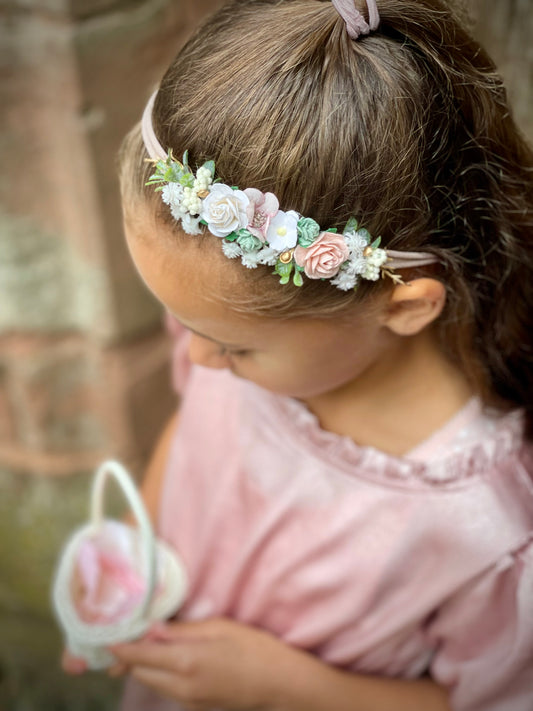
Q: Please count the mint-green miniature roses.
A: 2